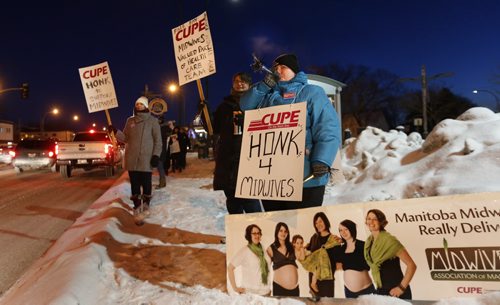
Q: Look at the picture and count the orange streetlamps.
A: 3